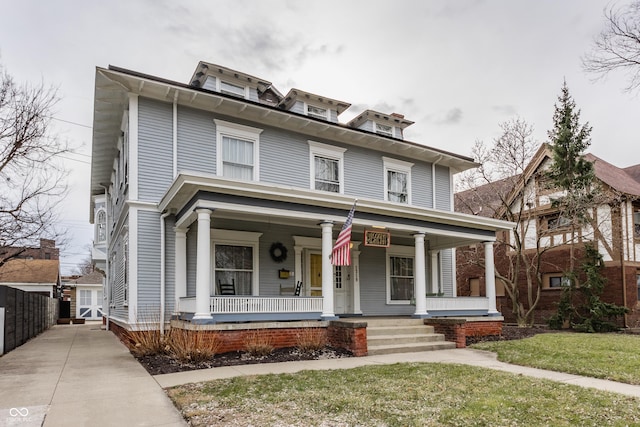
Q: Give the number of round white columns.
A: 4